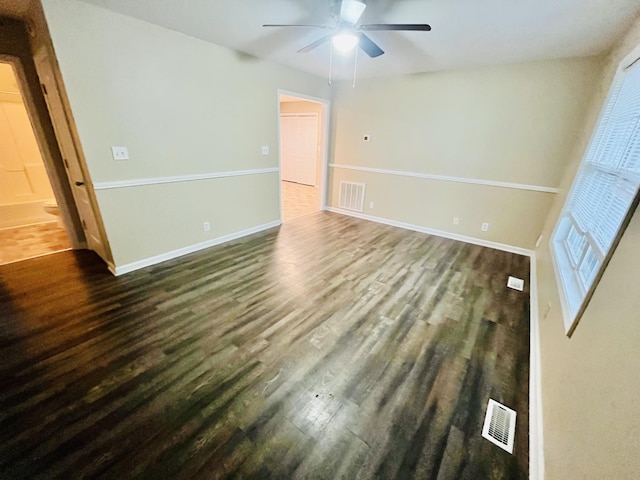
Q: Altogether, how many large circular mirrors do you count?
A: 0